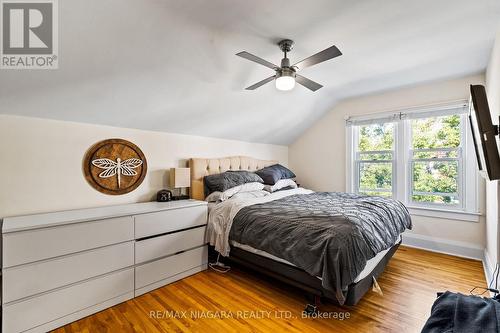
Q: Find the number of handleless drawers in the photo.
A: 6